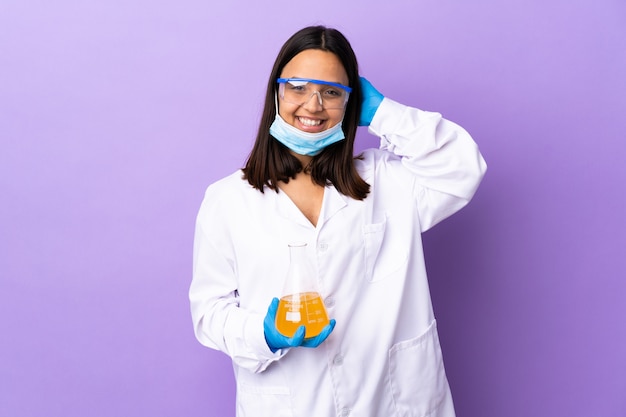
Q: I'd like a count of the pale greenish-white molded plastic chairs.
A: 0